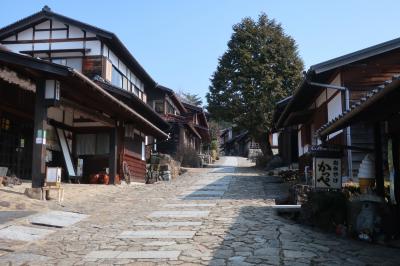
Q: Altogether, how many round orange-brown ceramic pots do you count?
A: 3